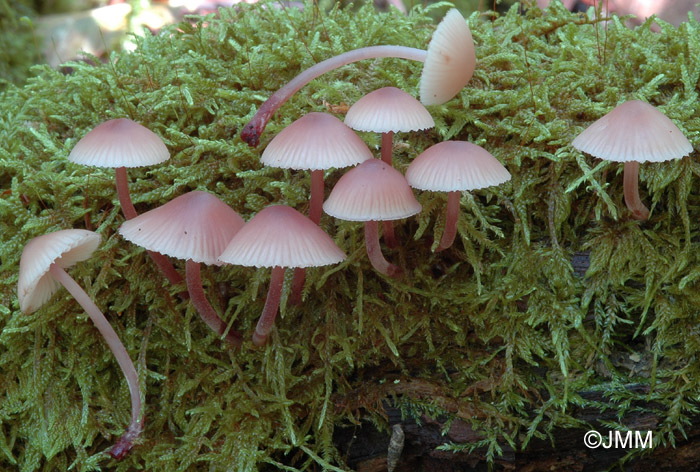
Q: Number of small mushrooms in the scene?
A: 10